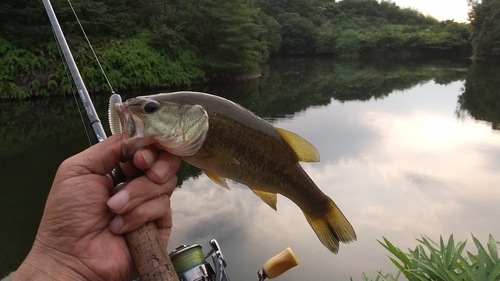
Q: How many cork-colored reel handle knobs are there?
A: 1